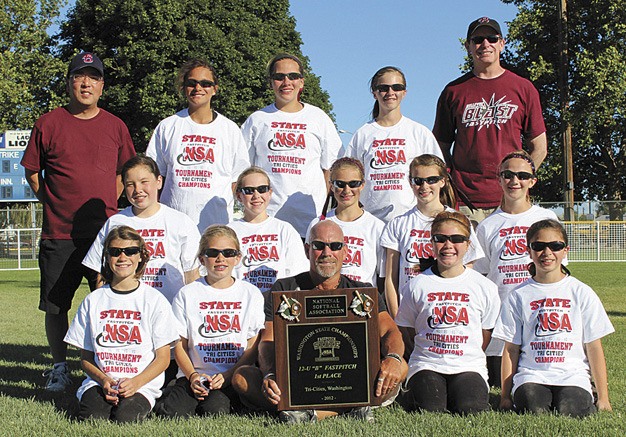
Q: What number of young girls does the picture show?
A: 12